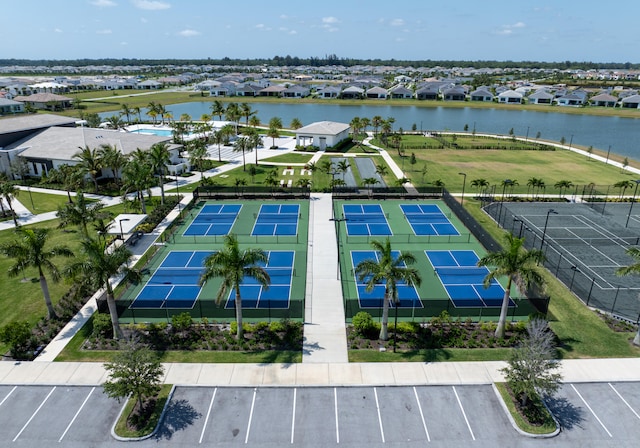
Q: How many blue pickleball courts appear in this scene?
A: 8